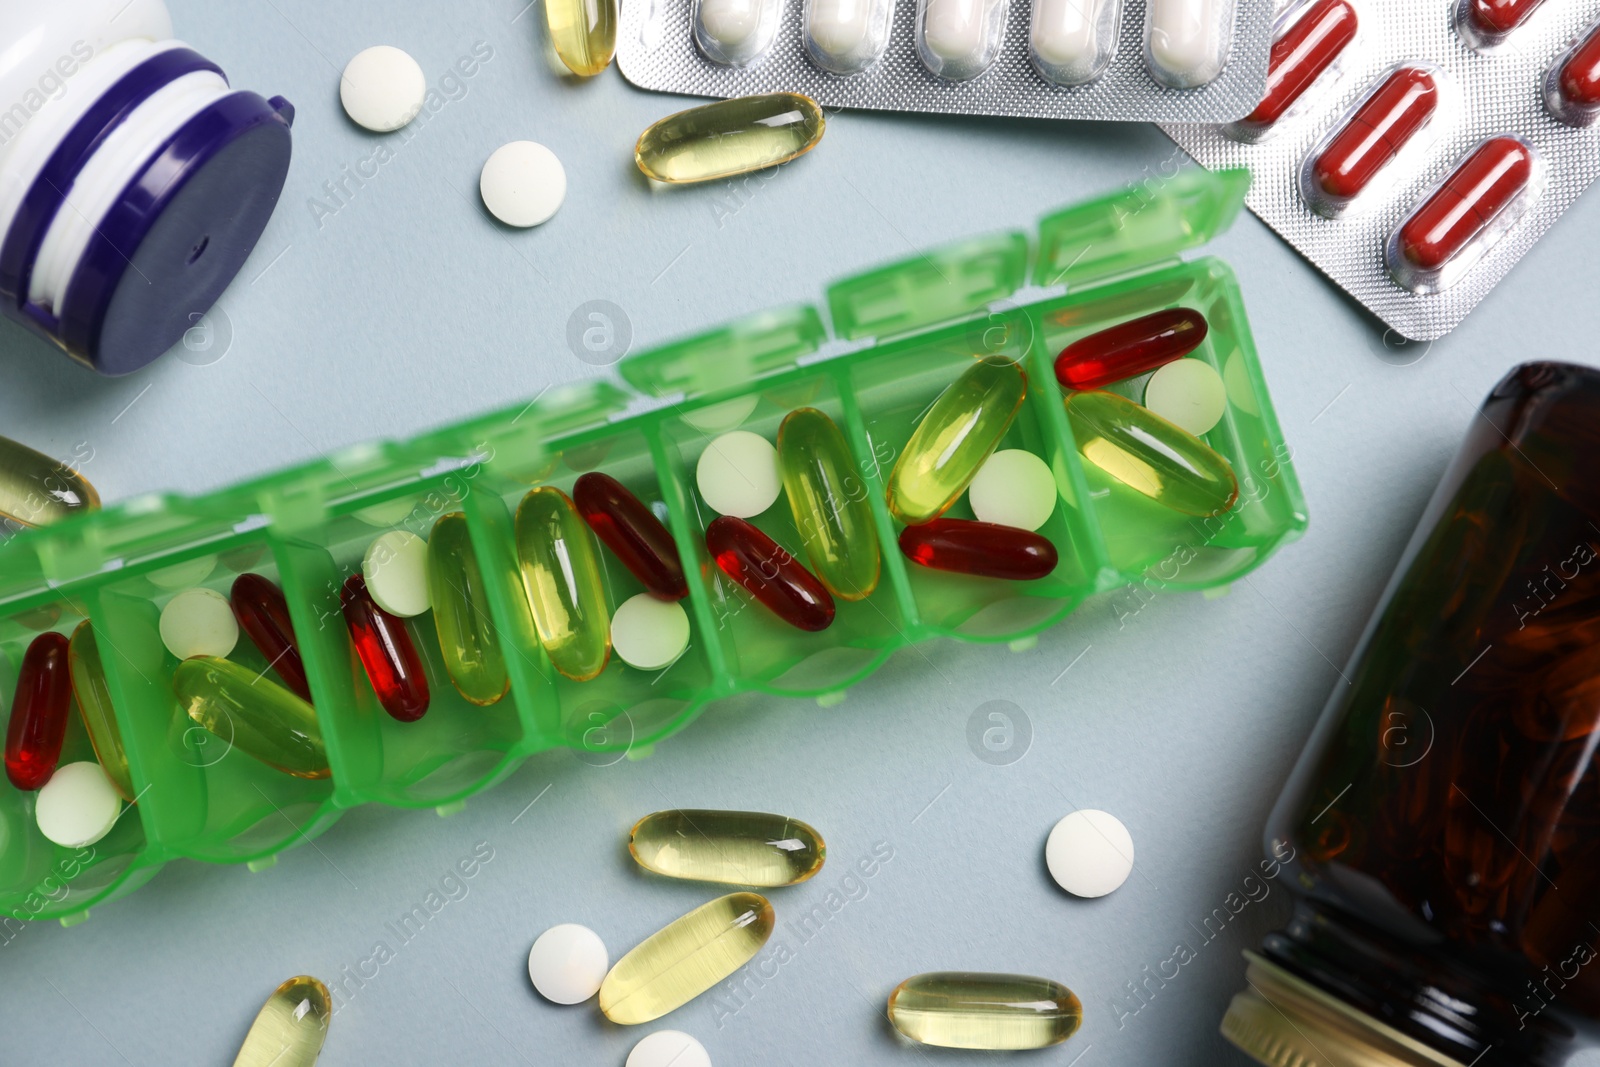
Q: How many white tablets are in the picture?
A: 12